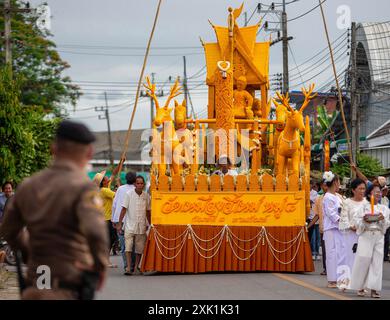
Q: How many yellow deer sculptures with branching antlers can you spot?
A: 2